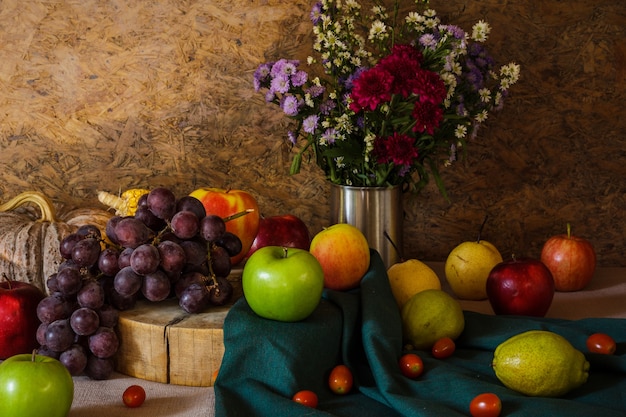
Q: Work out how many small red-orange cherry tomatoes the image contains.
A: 7